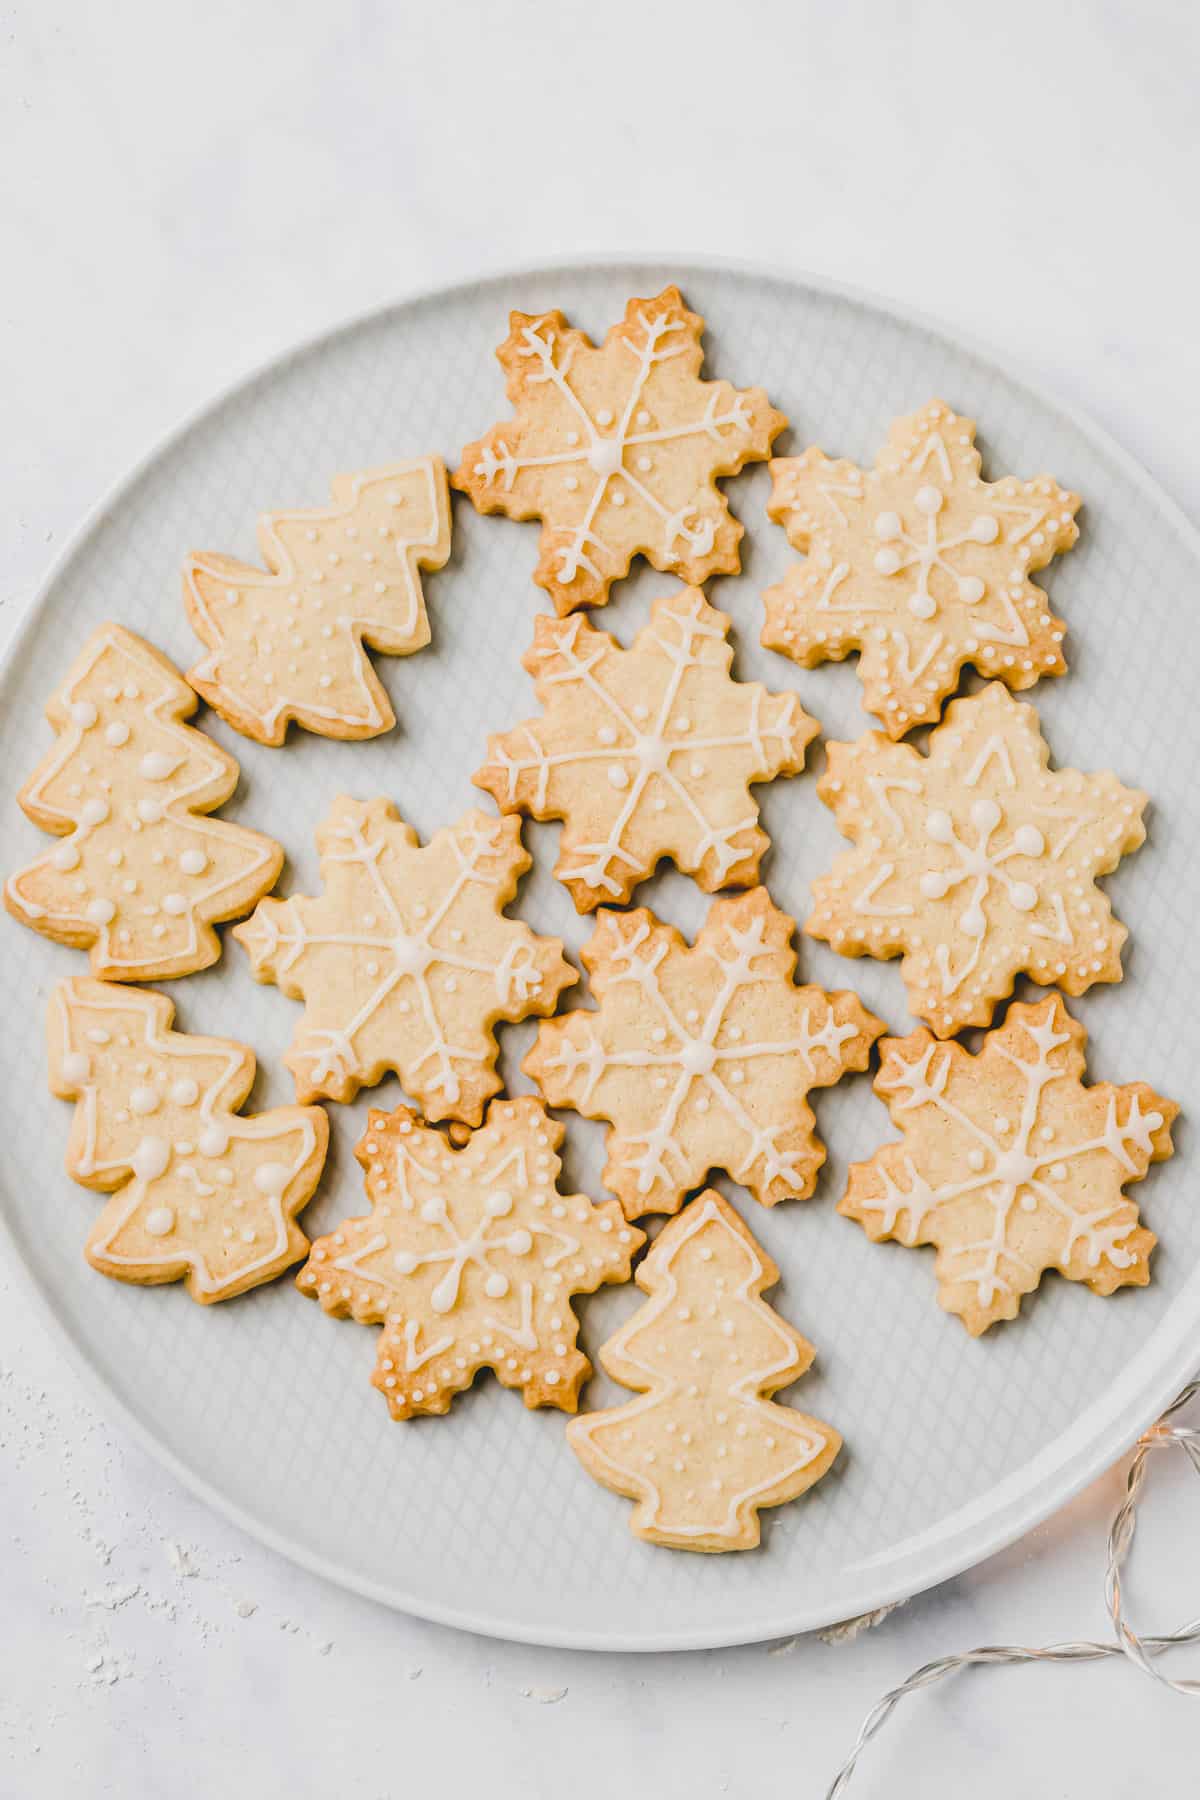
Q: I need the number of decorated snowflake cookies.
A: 8